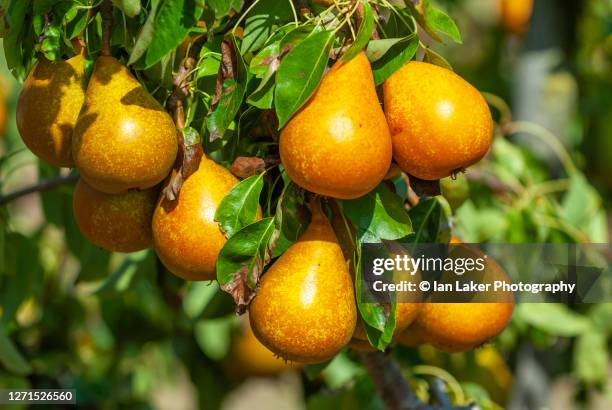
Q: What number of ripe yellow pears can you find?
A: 9